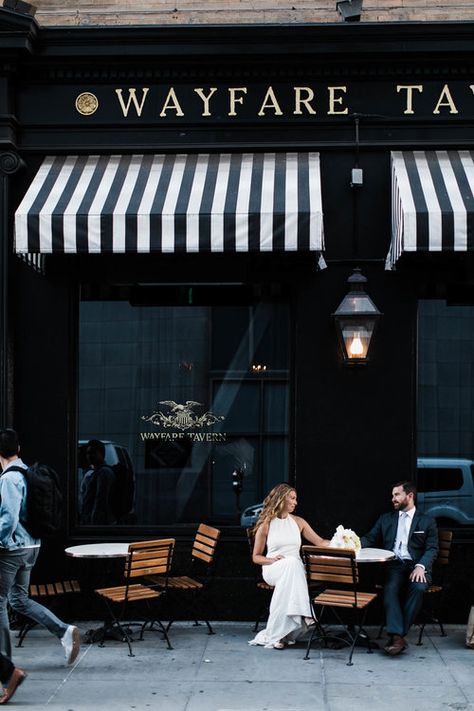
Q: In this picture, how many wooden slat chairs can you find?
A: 6